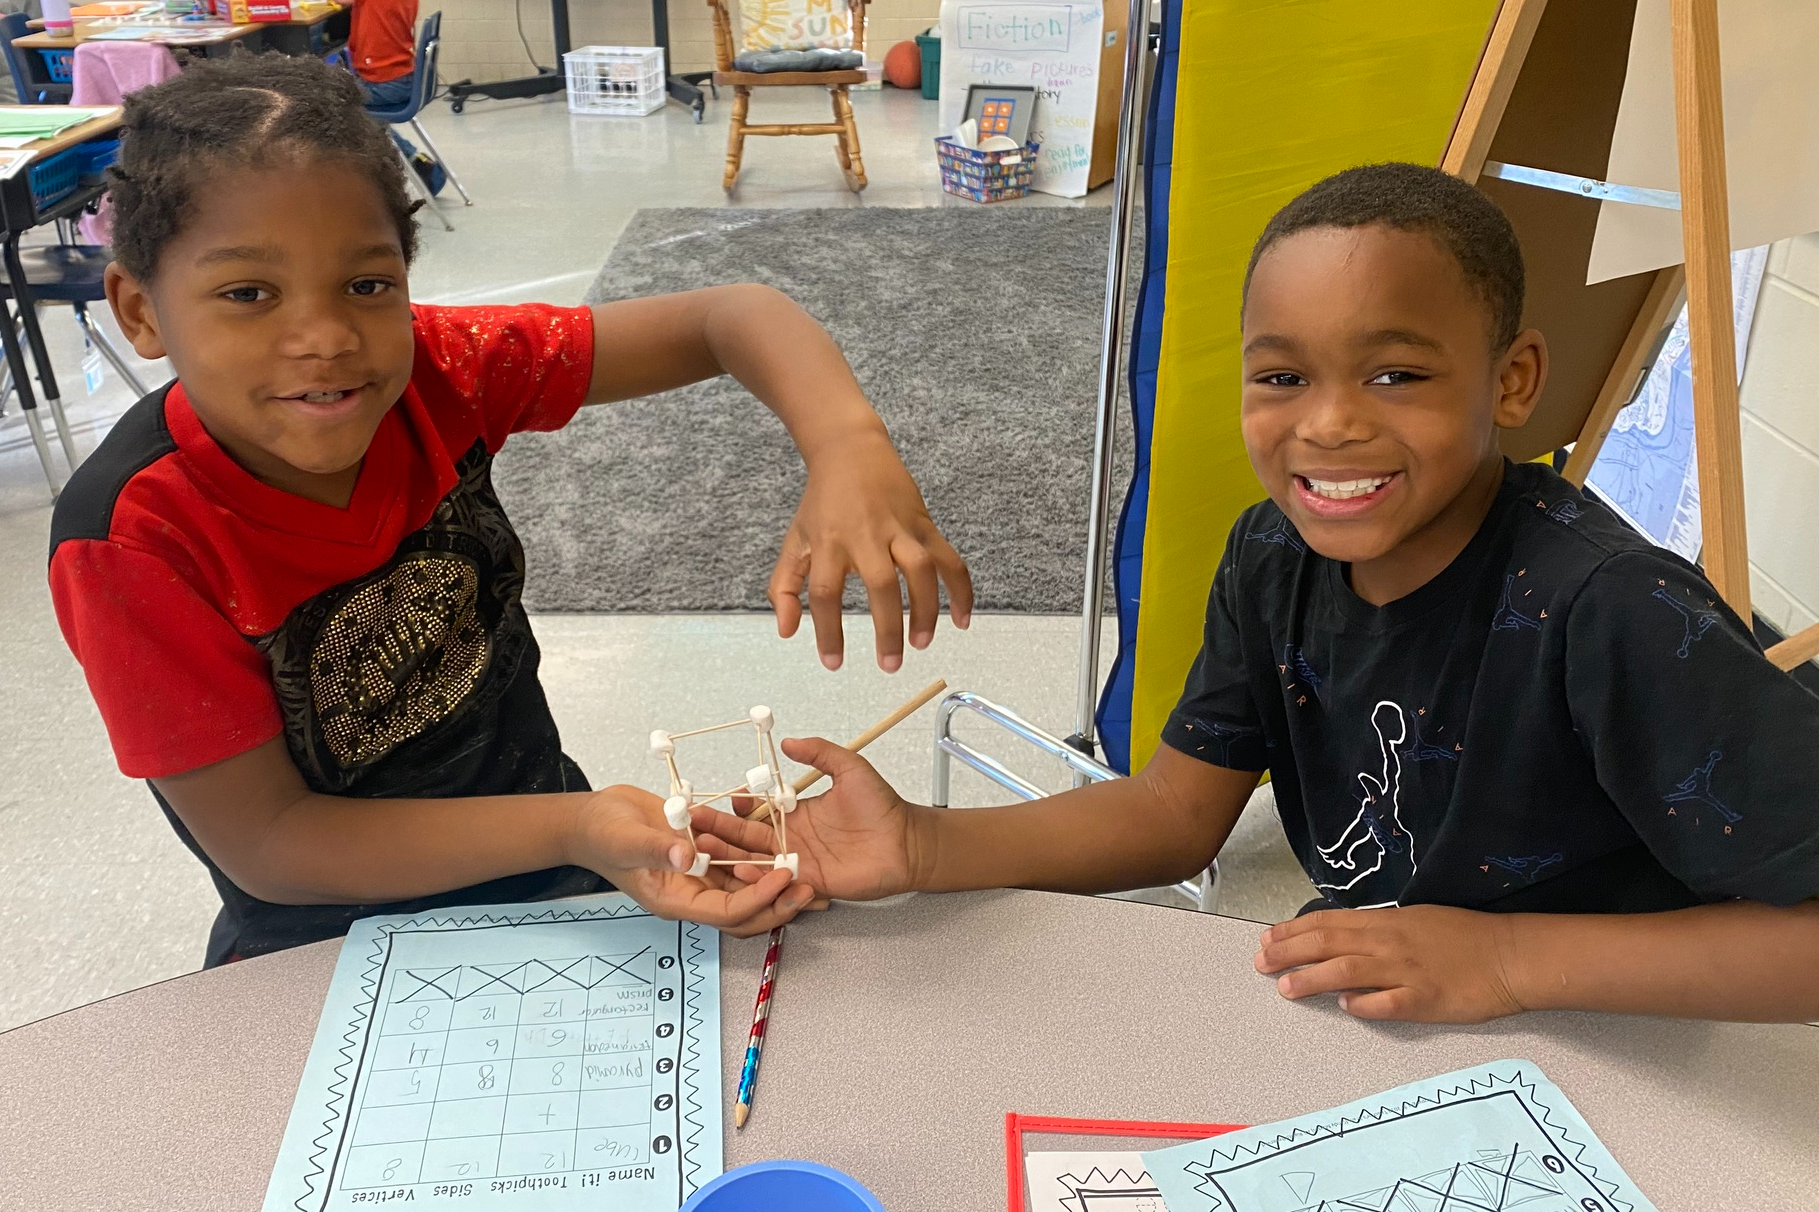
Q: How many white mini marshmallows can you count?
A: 8